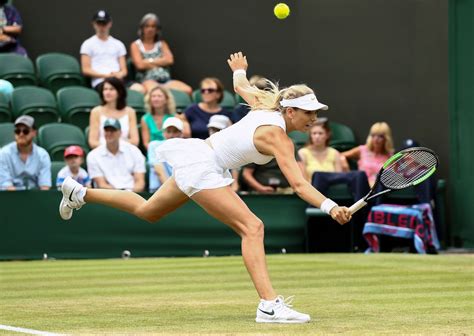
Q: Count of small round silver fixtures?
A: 4